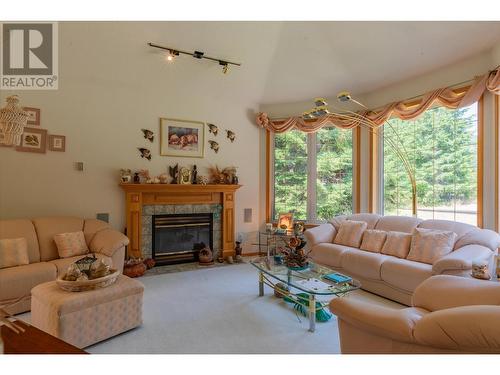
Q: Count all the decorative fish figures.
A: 5